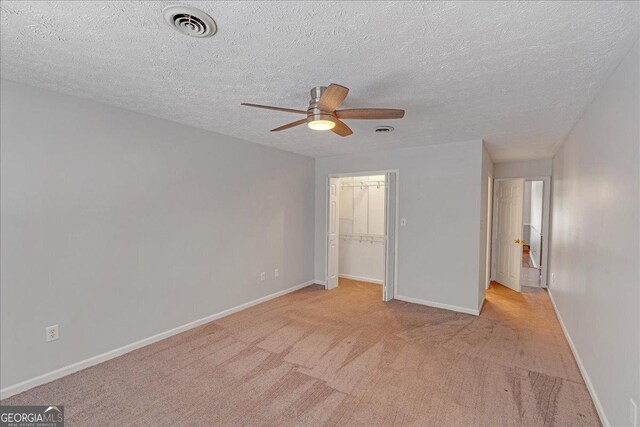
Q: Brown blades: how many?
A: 5